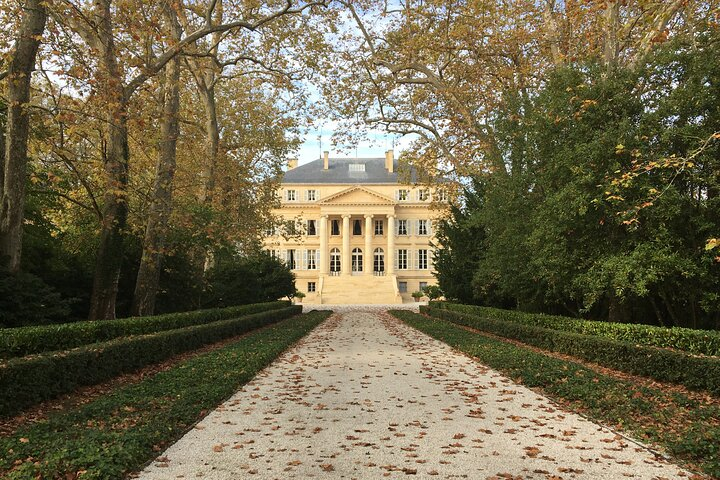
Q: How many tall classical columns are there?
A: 4